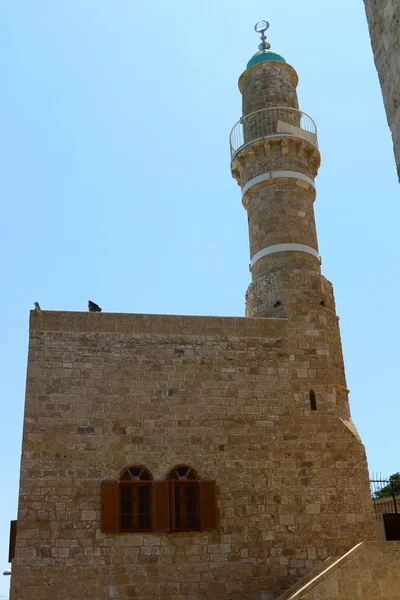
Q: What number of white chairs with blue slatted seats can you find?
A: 0